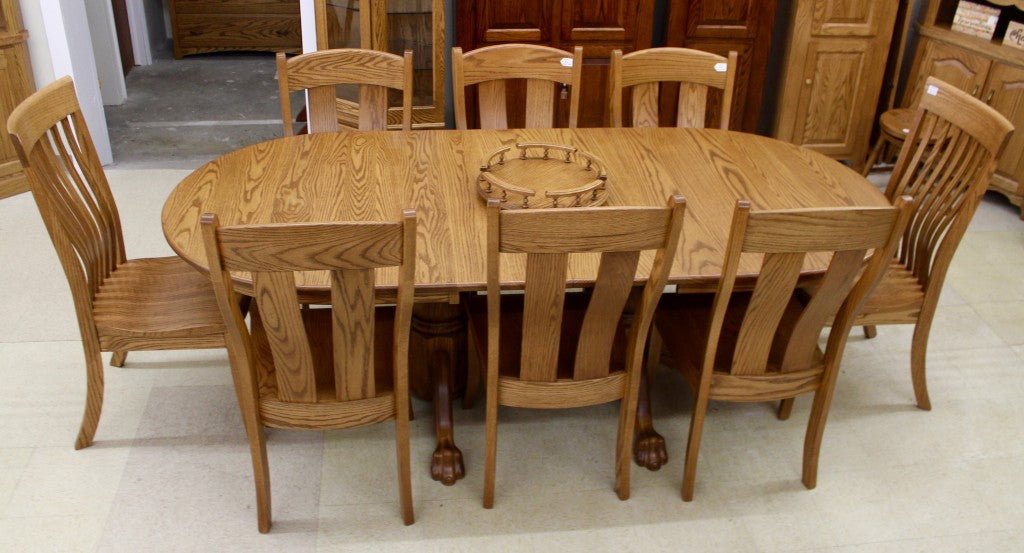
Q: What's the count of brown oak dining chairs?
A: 8